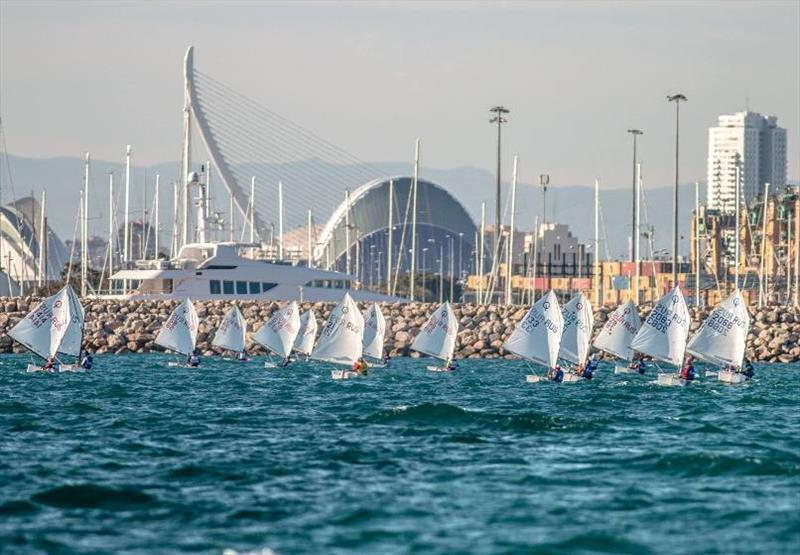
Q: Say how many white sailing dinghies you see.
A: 14